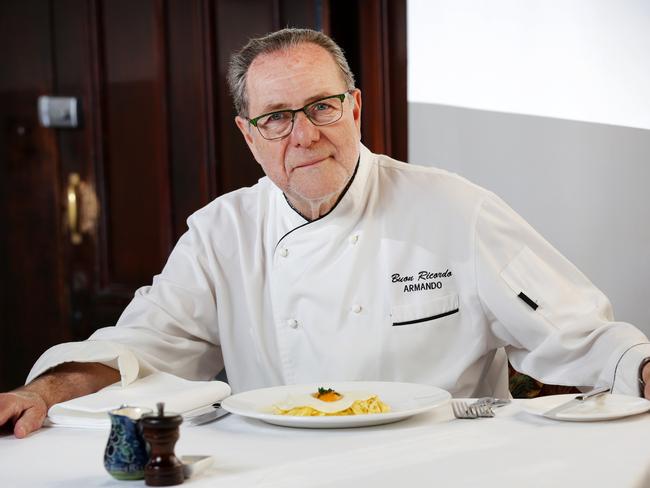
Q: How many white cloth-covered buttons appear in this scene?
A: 4